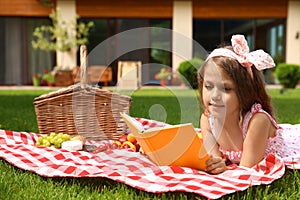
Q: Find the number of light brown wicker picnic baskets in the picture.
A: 1